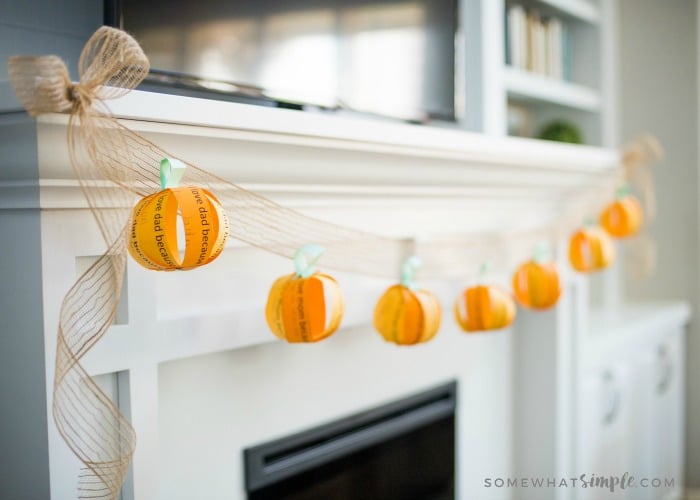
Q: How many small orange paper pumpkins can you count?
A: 7